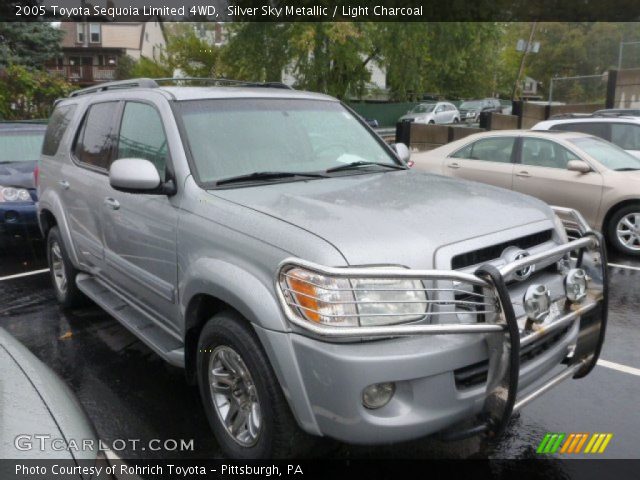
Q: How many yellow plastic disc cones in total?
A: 0